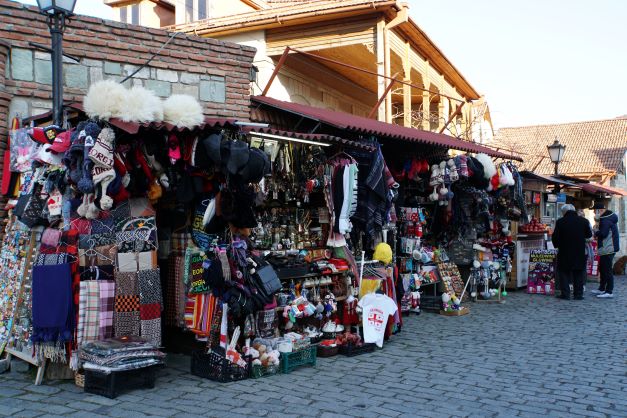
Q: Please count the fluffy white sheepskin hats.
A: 3